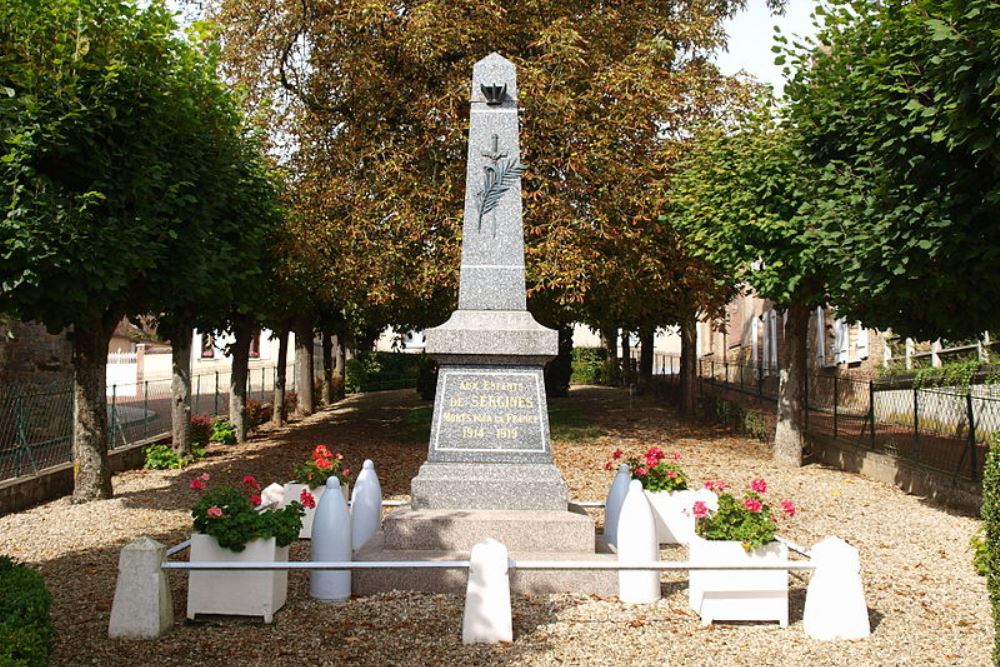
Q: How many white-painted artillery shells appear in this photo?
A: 4